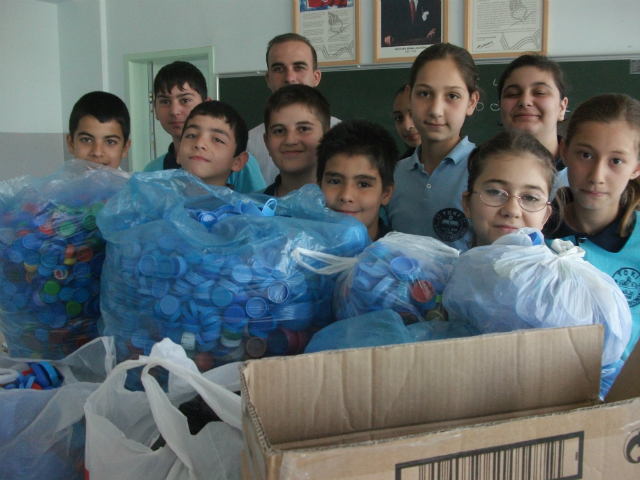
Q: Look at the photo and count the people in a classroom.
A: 11